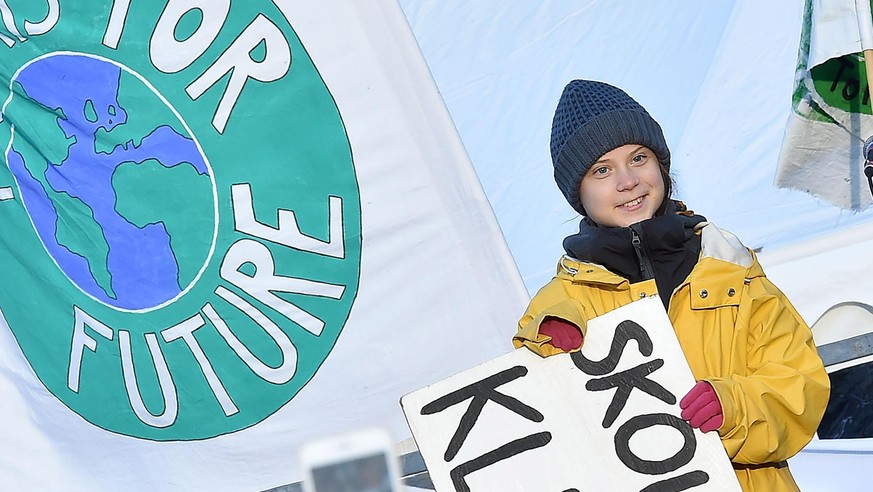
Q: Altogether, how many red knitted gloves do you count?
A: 2